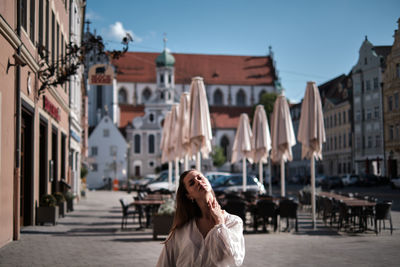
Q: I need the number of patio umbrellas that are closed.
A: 8